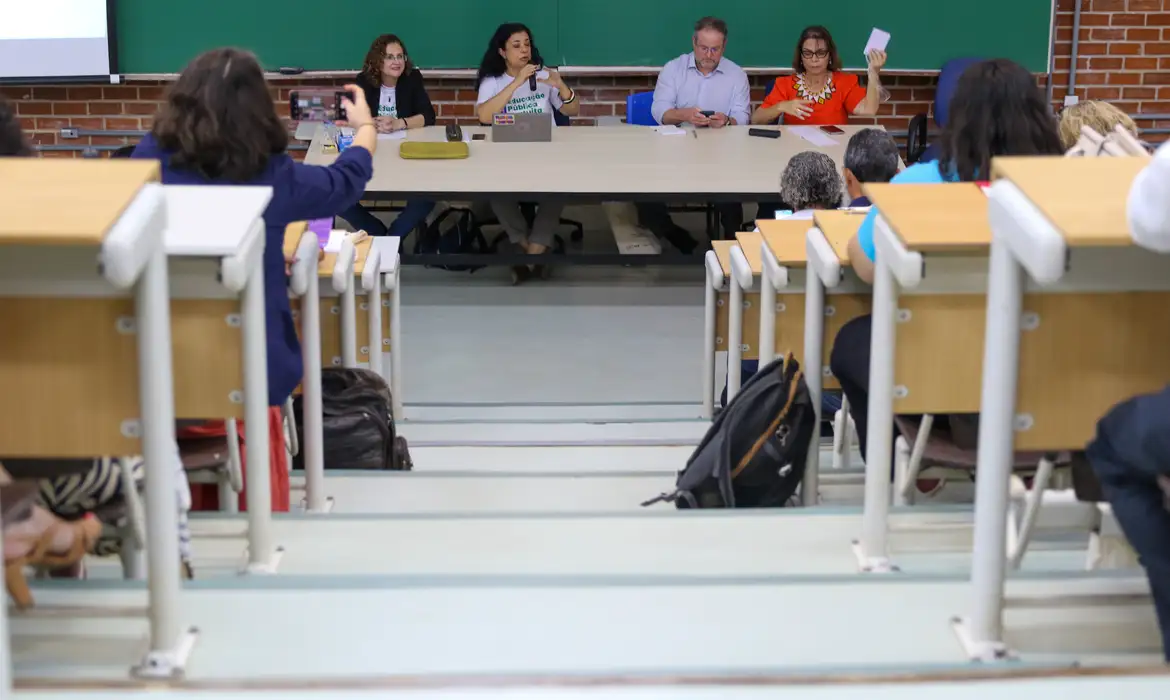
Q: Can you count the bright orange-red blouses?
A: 1